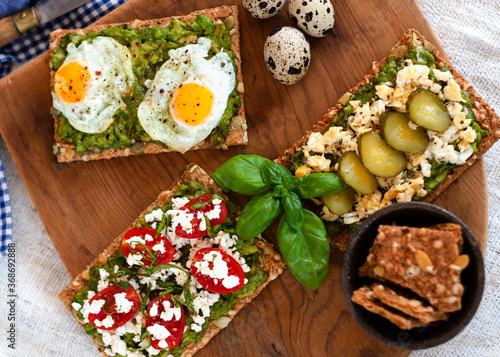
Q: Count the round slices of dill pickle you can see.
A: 5